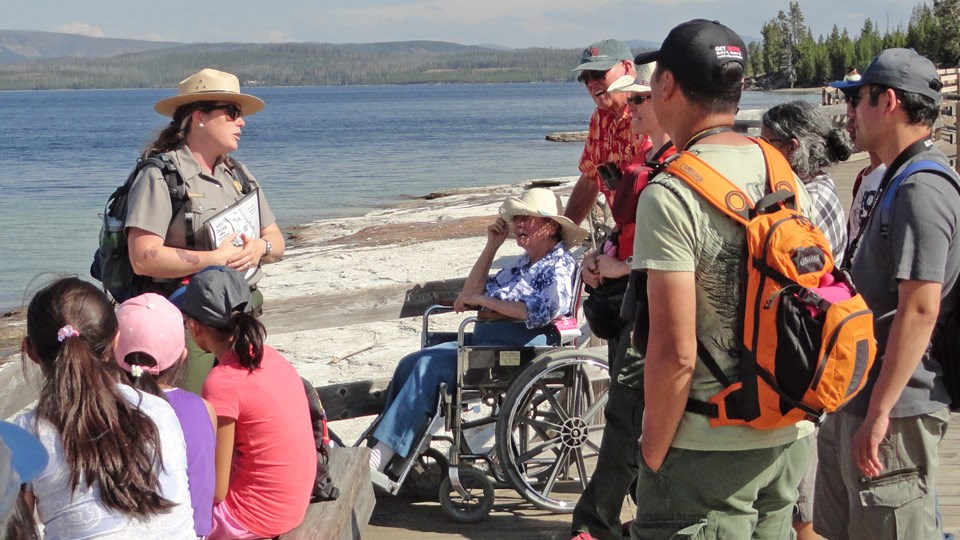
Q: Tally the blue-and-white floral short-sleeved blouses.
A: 1